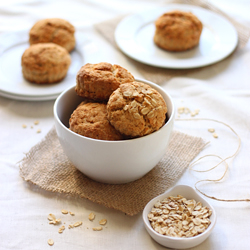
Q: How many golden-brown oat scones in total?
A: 6